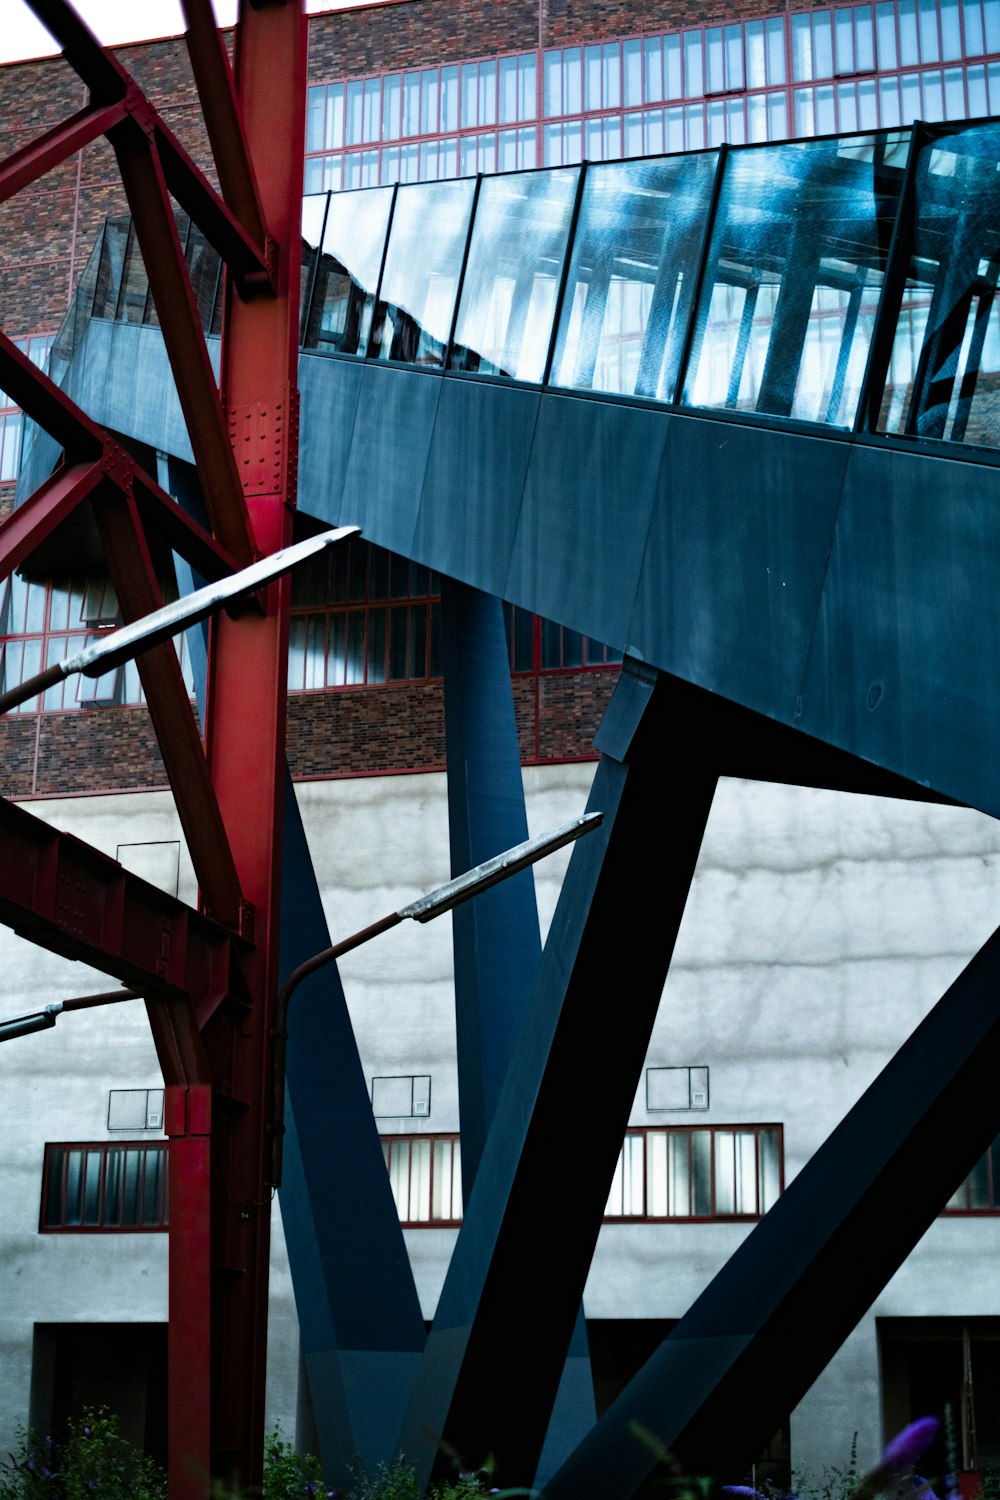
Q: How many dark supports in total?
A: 4